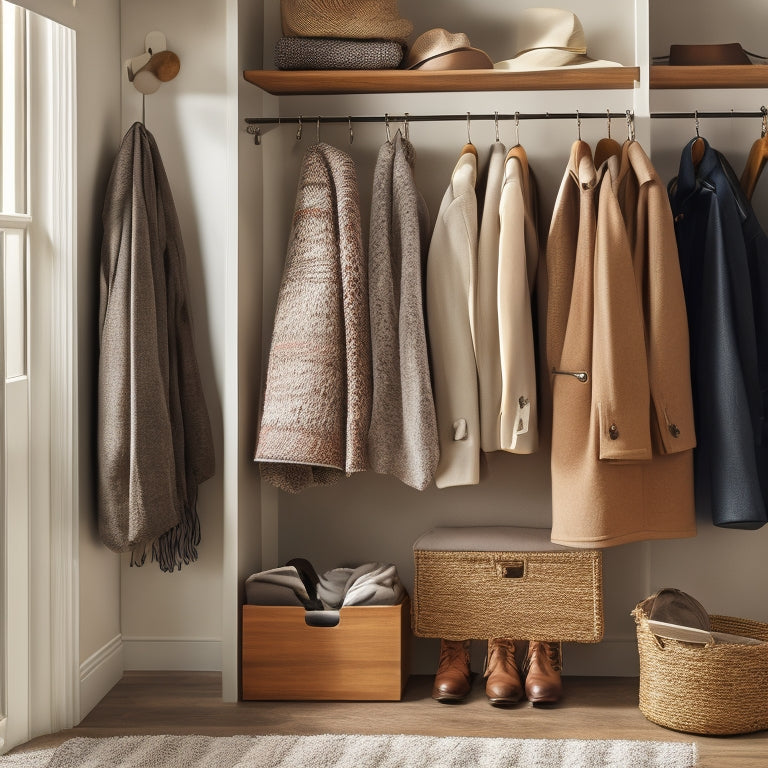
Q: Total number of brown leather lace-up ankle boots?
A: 3